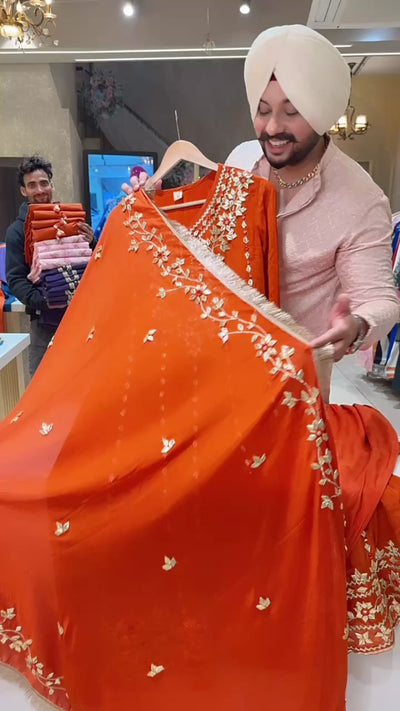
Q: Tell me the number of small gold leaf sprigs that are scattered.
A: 13